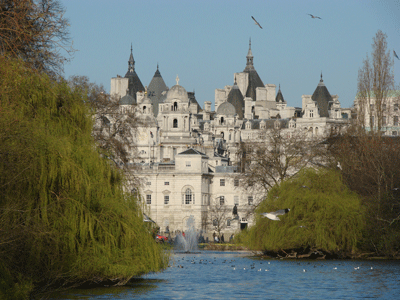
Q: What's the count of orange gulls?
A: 0